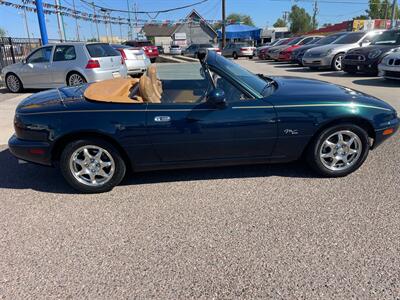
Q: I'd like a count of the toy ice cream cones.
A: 0